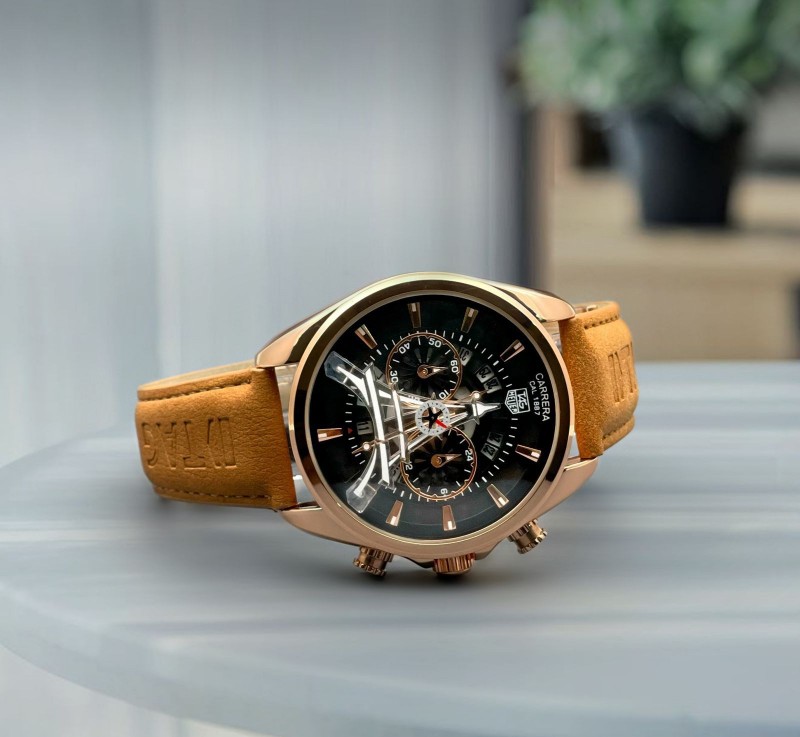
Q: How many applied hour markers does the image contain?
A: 9